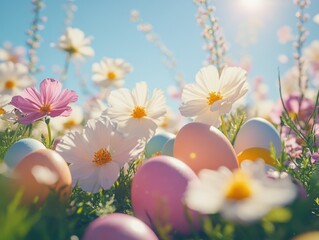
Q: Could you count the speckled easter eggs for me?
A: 0